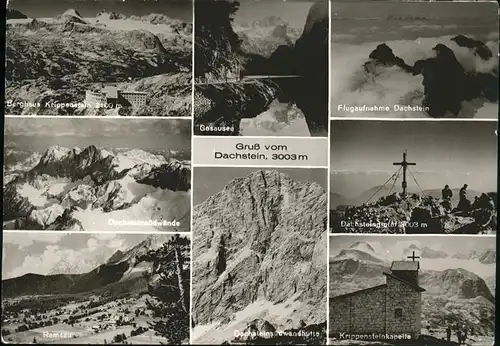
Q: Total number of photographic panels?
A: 8